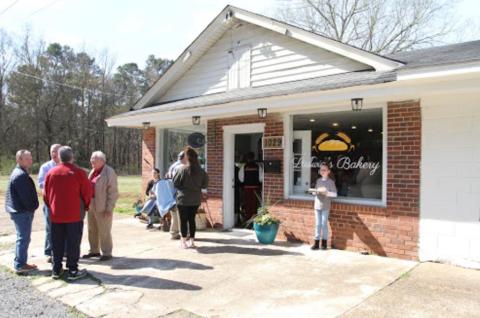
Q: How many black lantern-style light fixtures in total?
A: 4